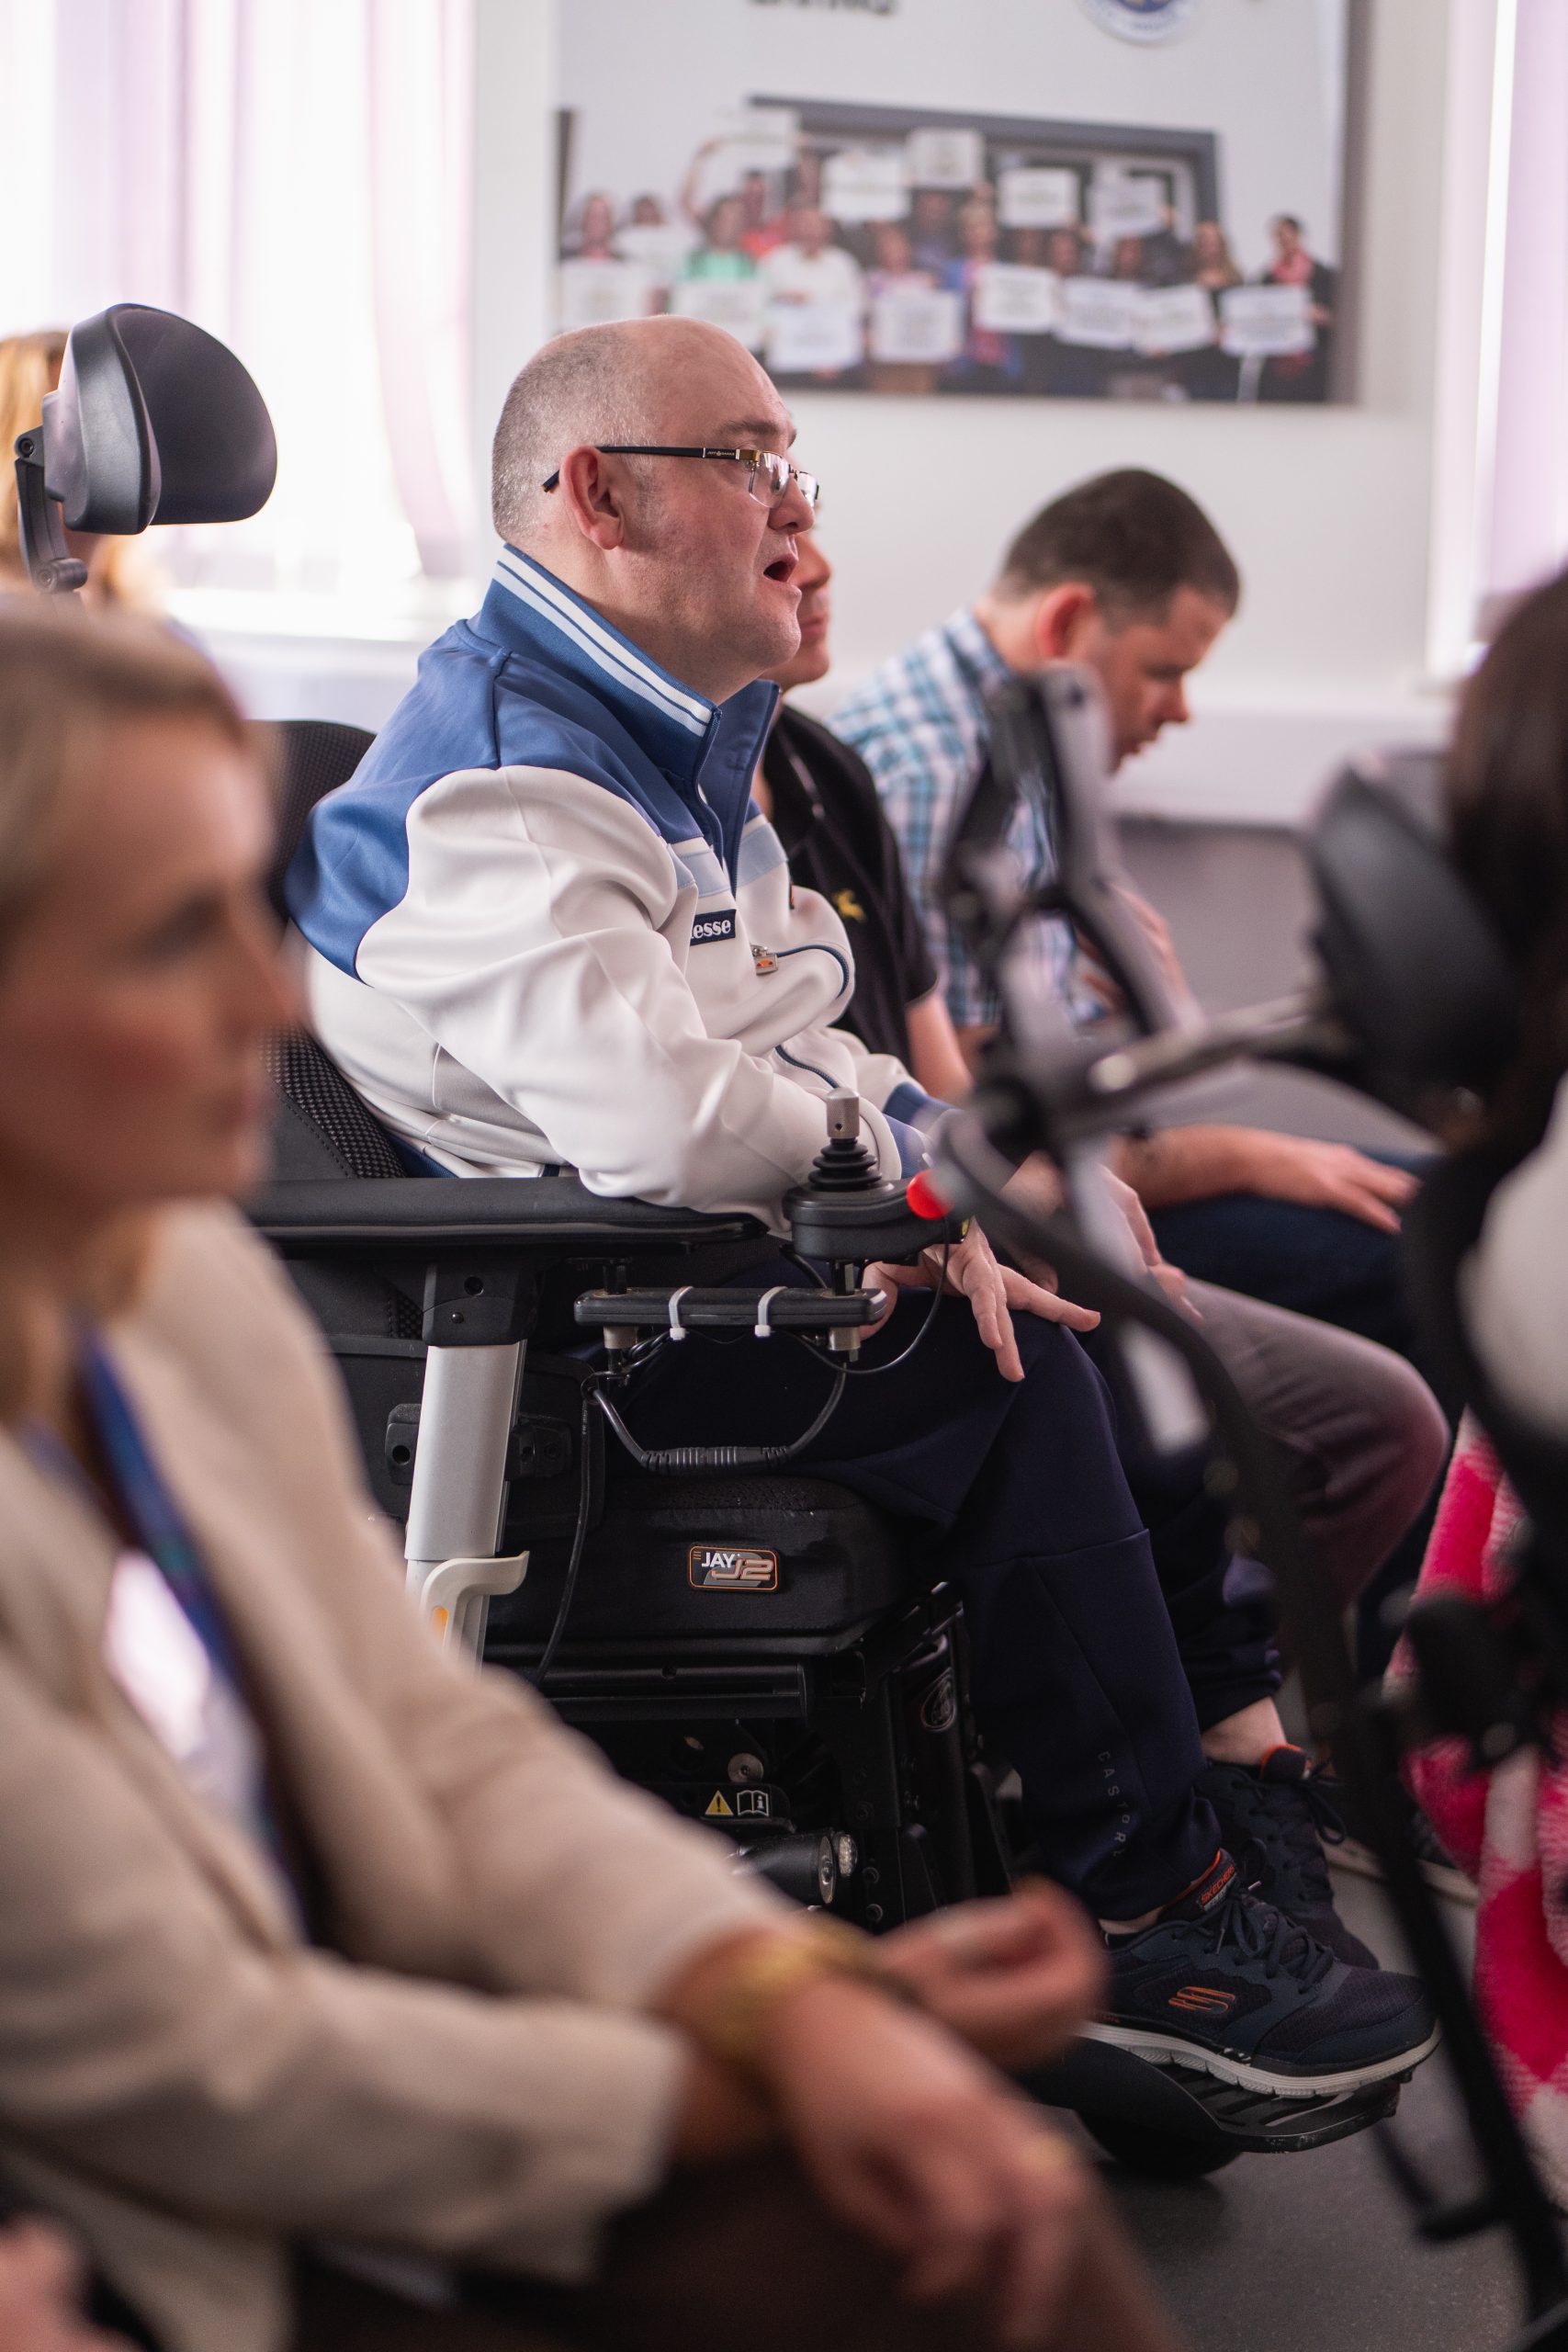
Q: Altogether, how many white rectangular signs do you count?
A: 13